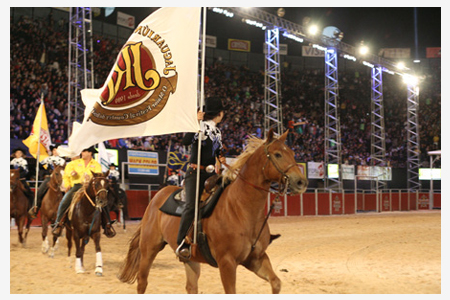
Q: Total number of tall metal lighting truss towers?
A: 5